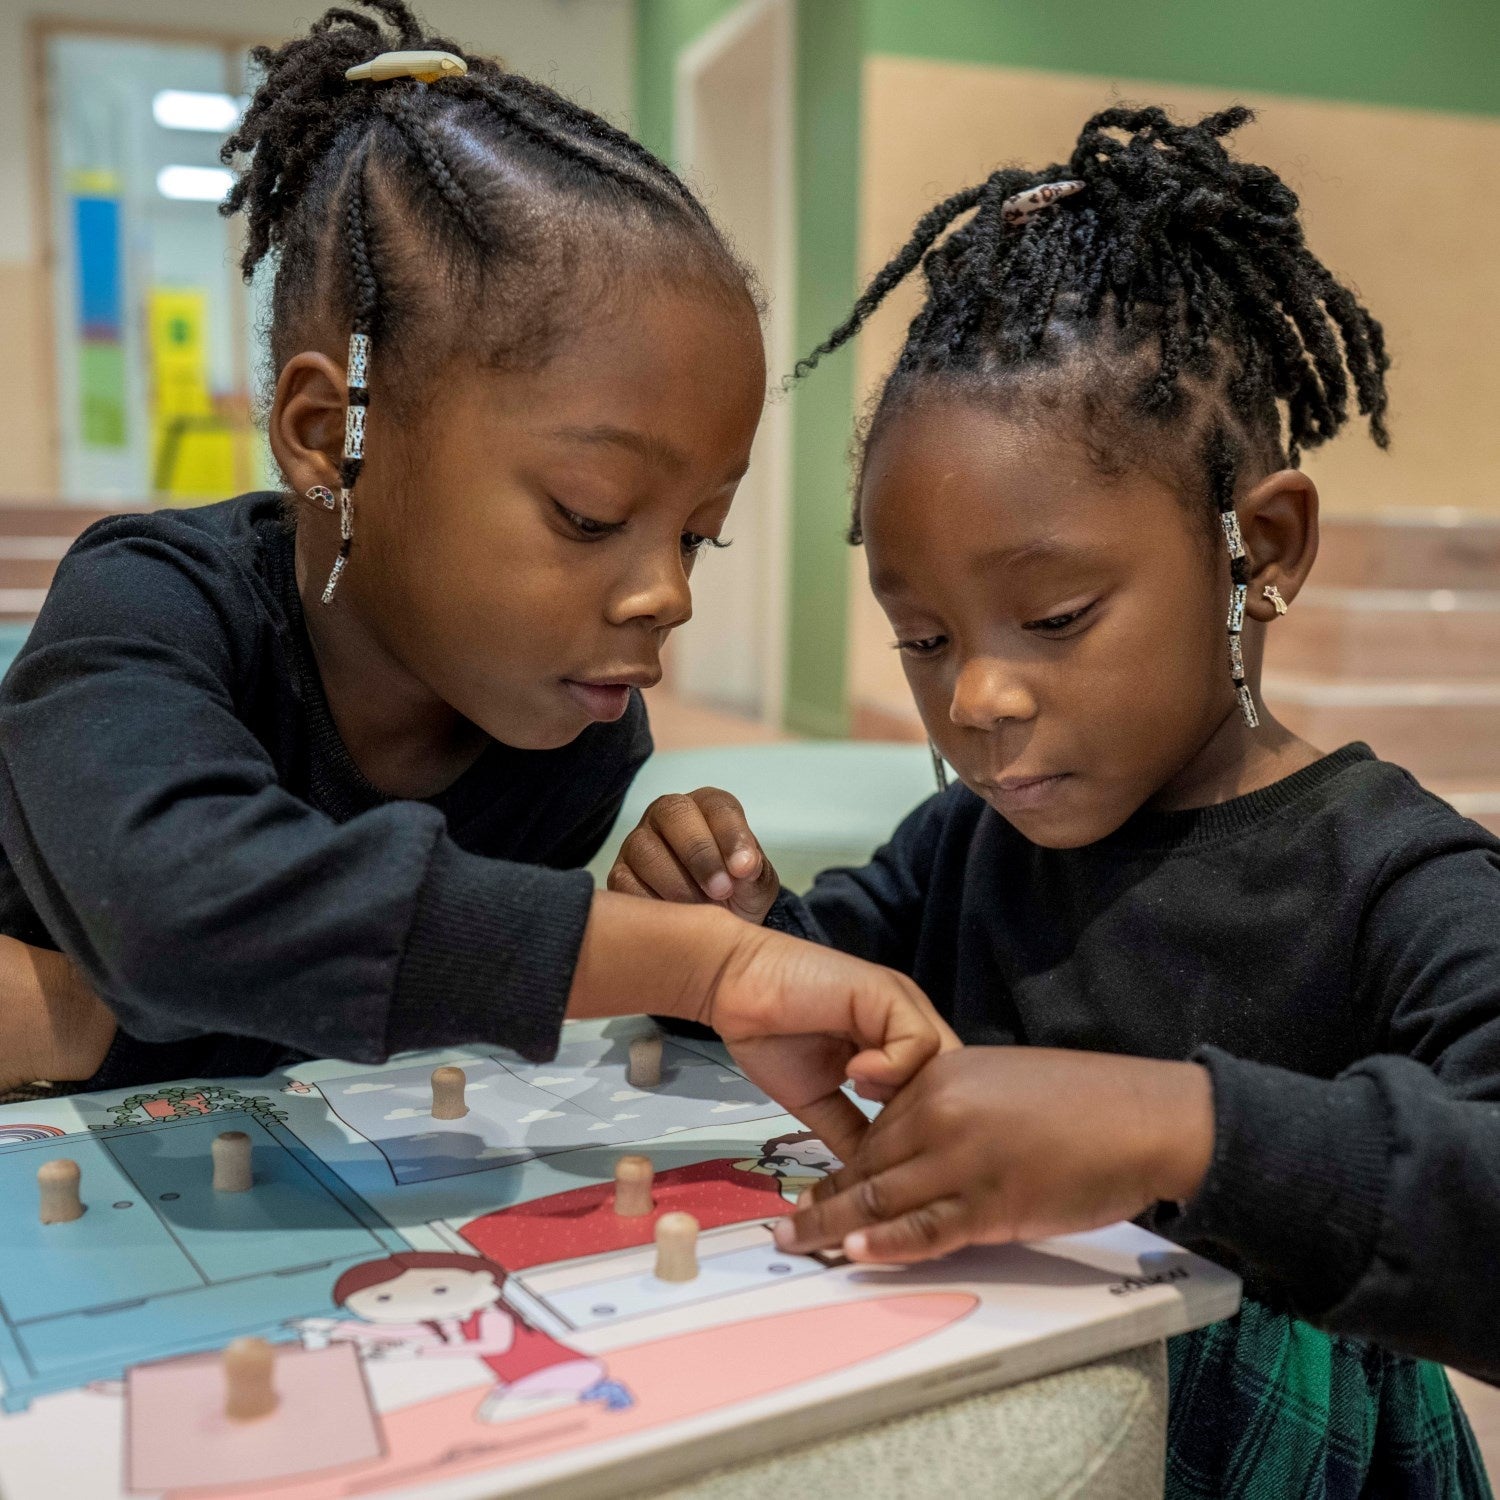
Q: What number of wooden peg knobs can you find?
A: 7